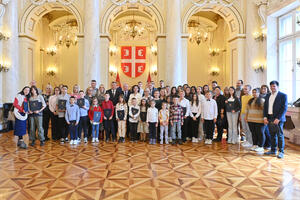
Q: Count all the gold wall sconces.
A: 12